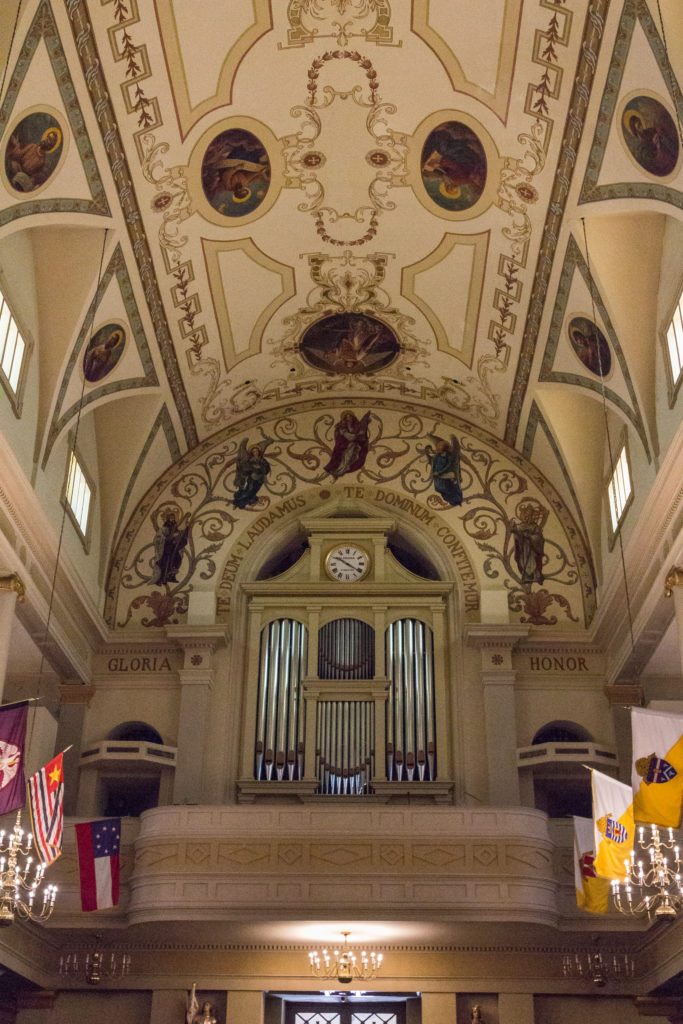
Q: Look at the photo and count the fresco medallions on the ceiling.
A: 7